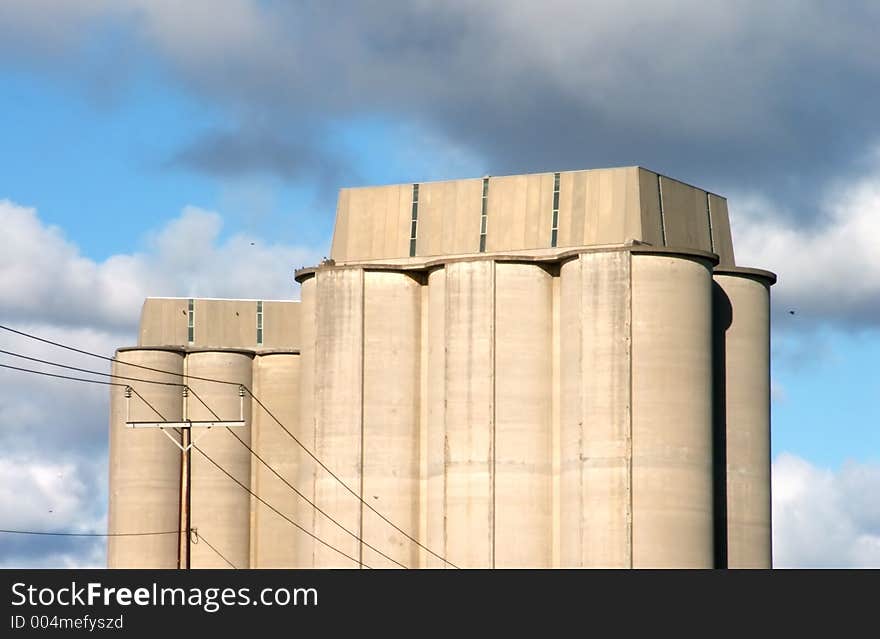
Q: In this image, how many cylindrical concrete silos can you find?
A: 7